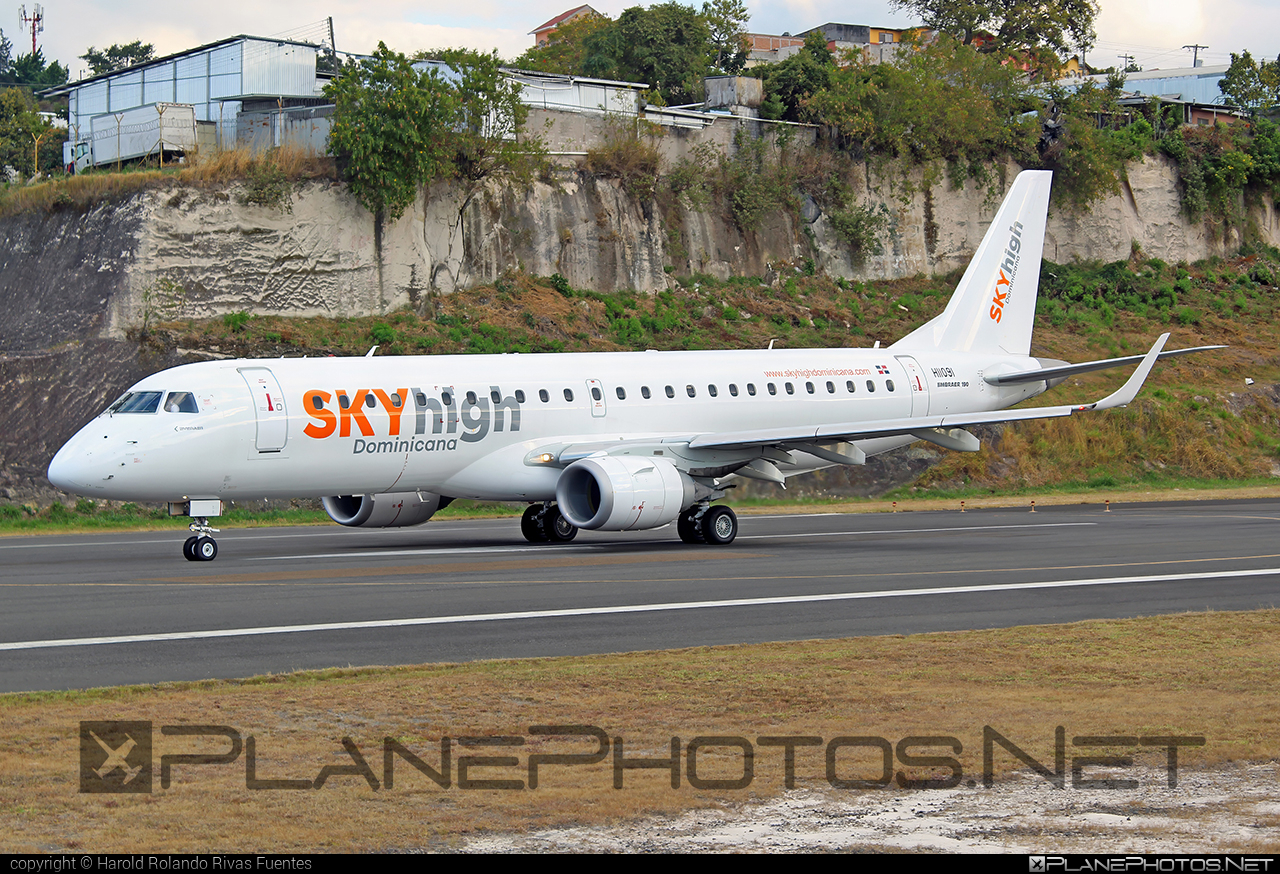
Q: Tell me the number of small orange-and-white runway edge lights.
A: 4